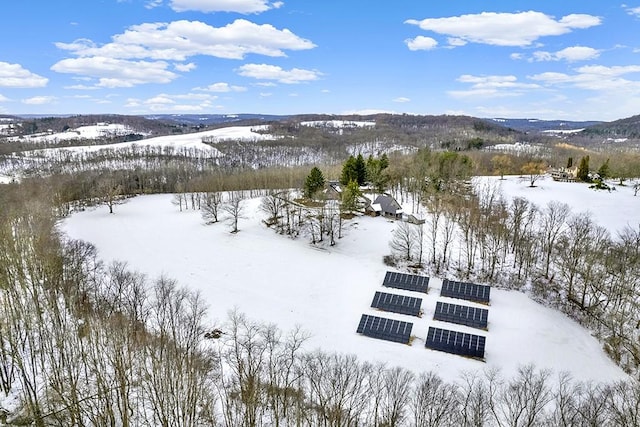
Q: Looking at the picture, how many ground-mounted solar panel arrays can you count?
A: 6